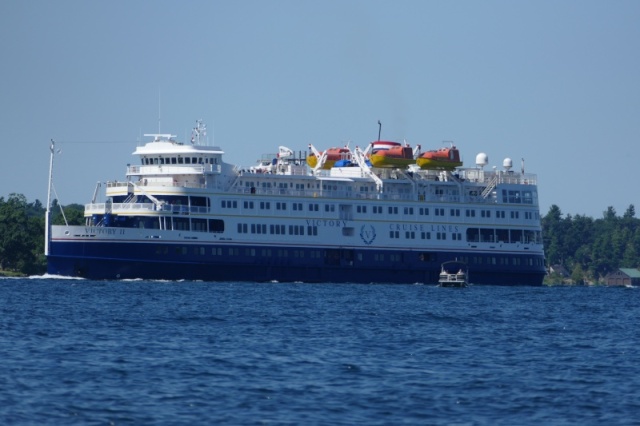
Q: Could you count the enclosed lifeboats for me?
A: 3